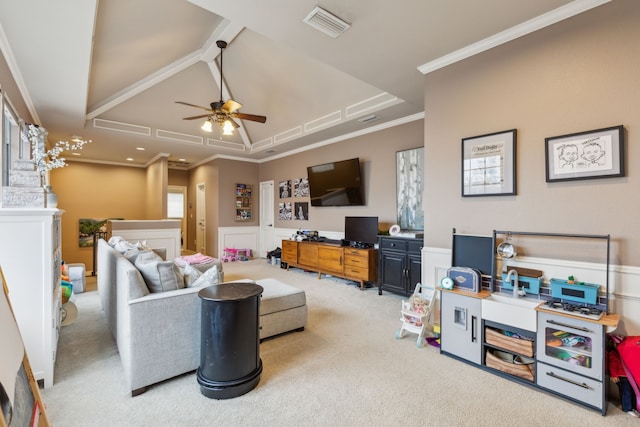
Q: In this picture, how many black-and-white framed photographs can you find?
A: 4